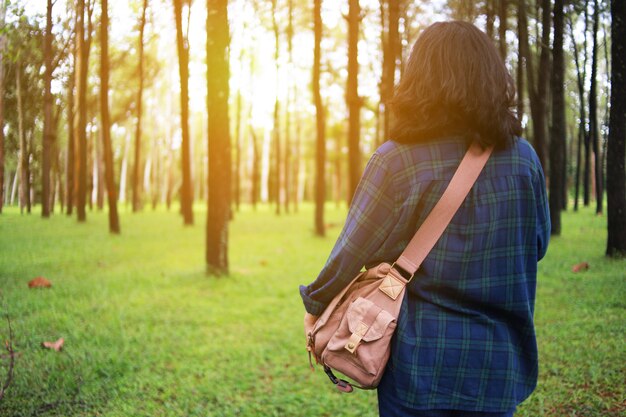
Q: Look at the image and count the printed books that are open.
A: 0